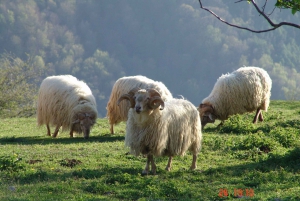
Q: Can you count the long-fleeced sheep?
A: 4